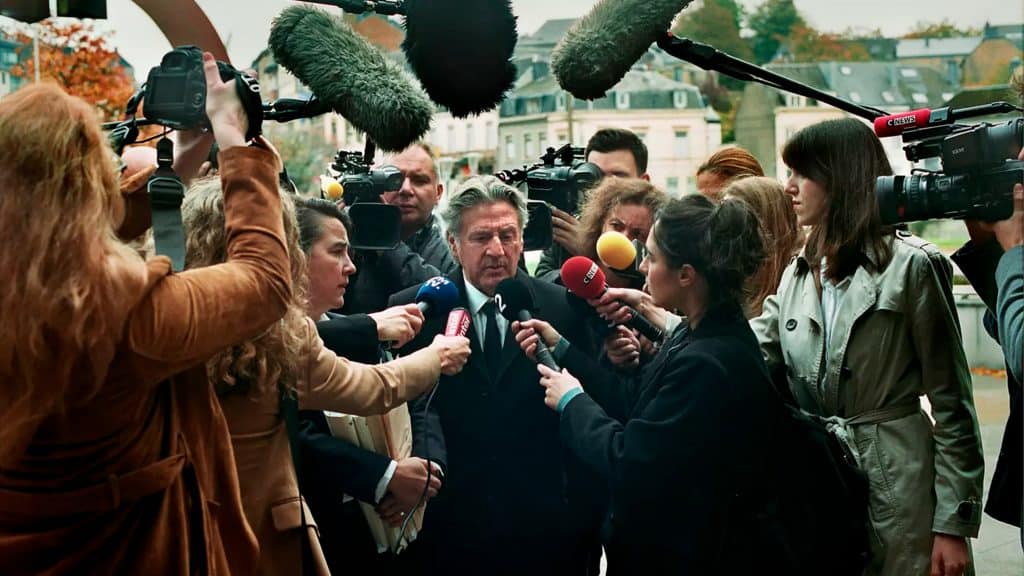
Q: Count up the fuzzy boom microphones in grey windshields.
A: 2